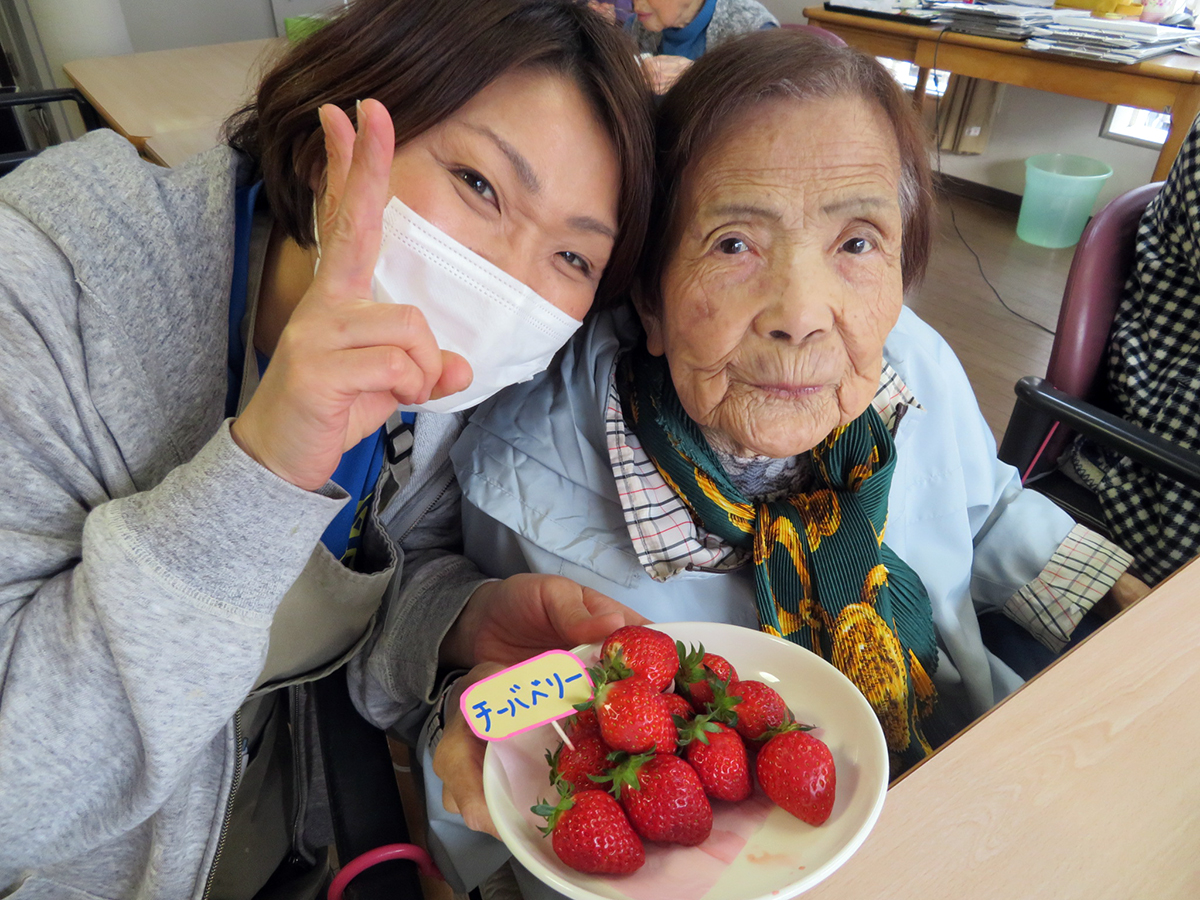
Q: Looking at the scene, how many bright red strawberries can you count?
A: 11